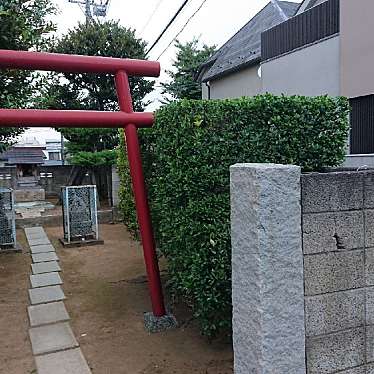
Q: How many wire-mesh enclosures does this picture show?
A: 2